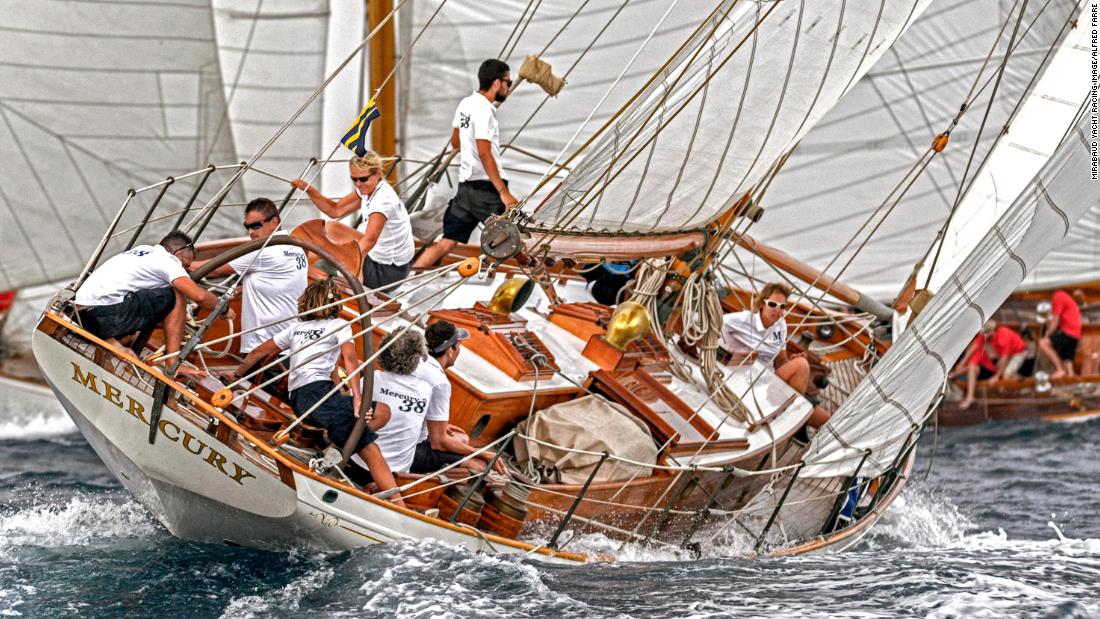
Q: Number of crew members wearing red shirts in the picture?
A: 3